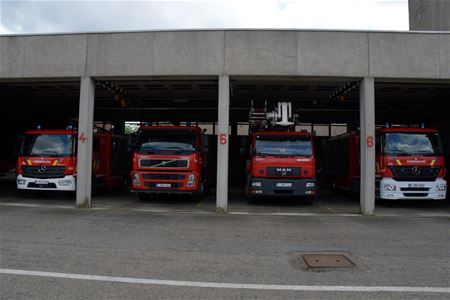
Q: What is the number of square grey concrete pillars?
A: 3